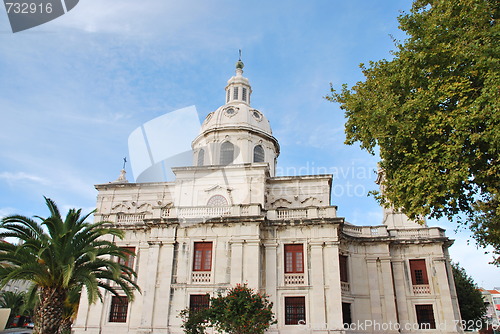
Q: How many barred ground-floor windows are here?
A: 5